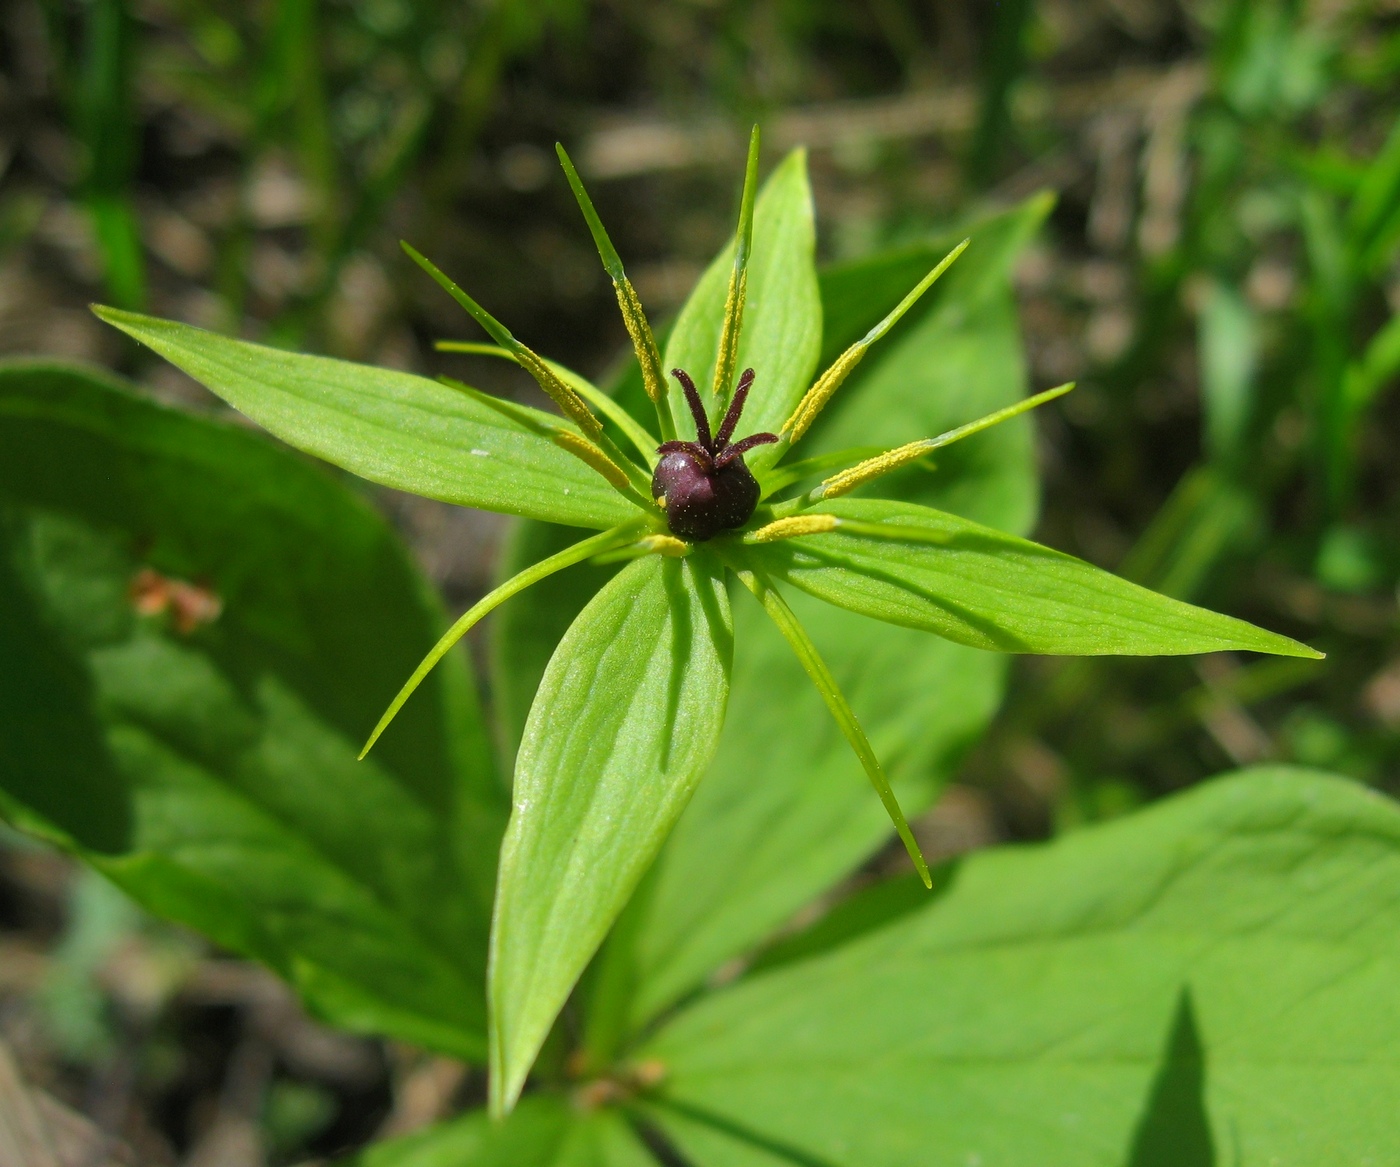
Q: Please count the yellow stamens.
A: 8